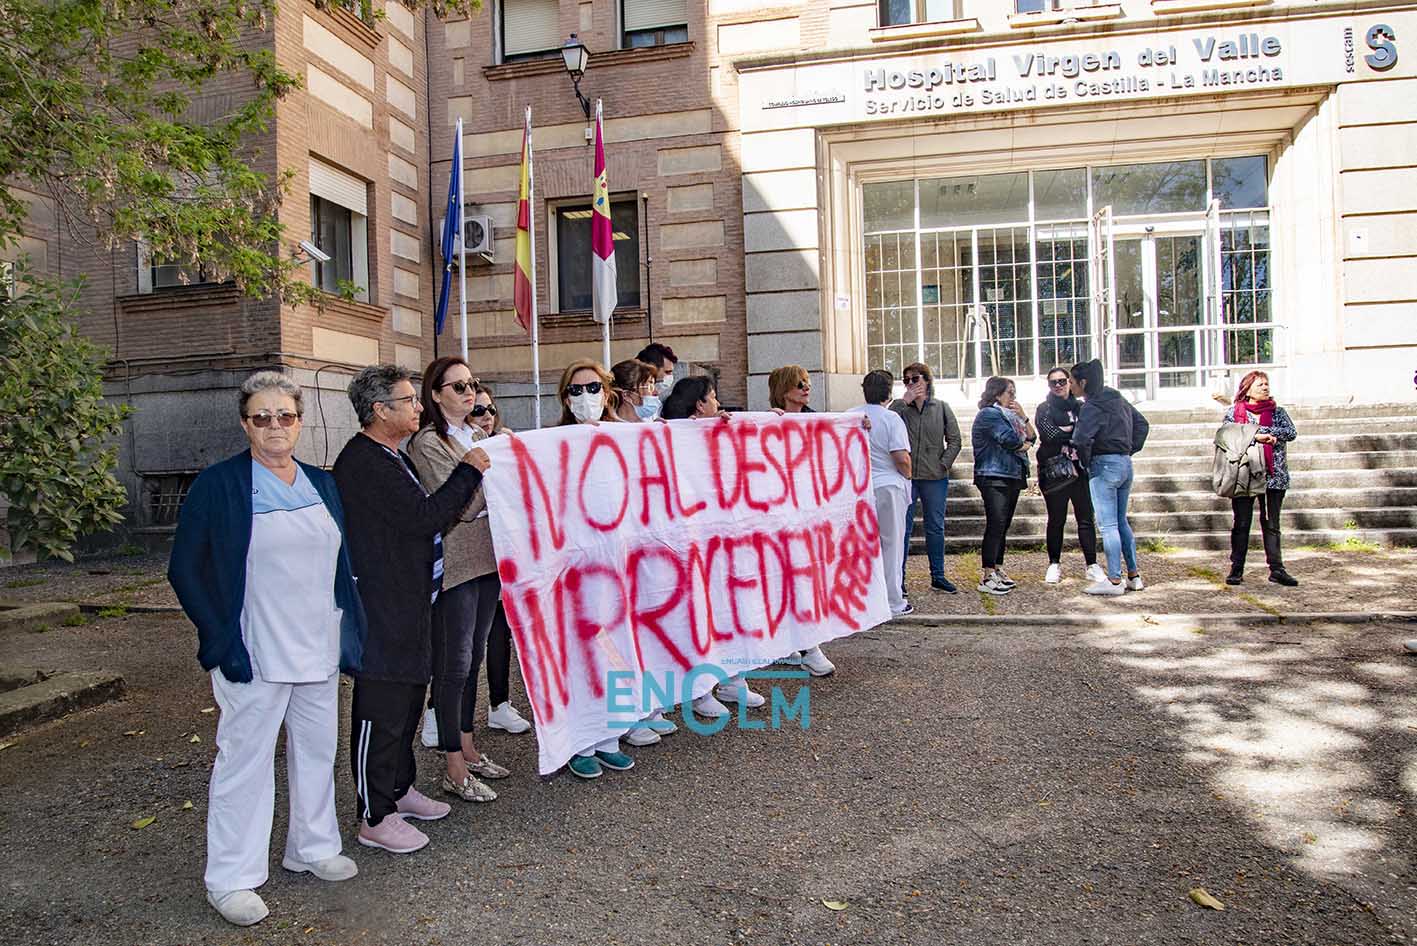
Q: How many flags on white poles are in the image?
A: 3